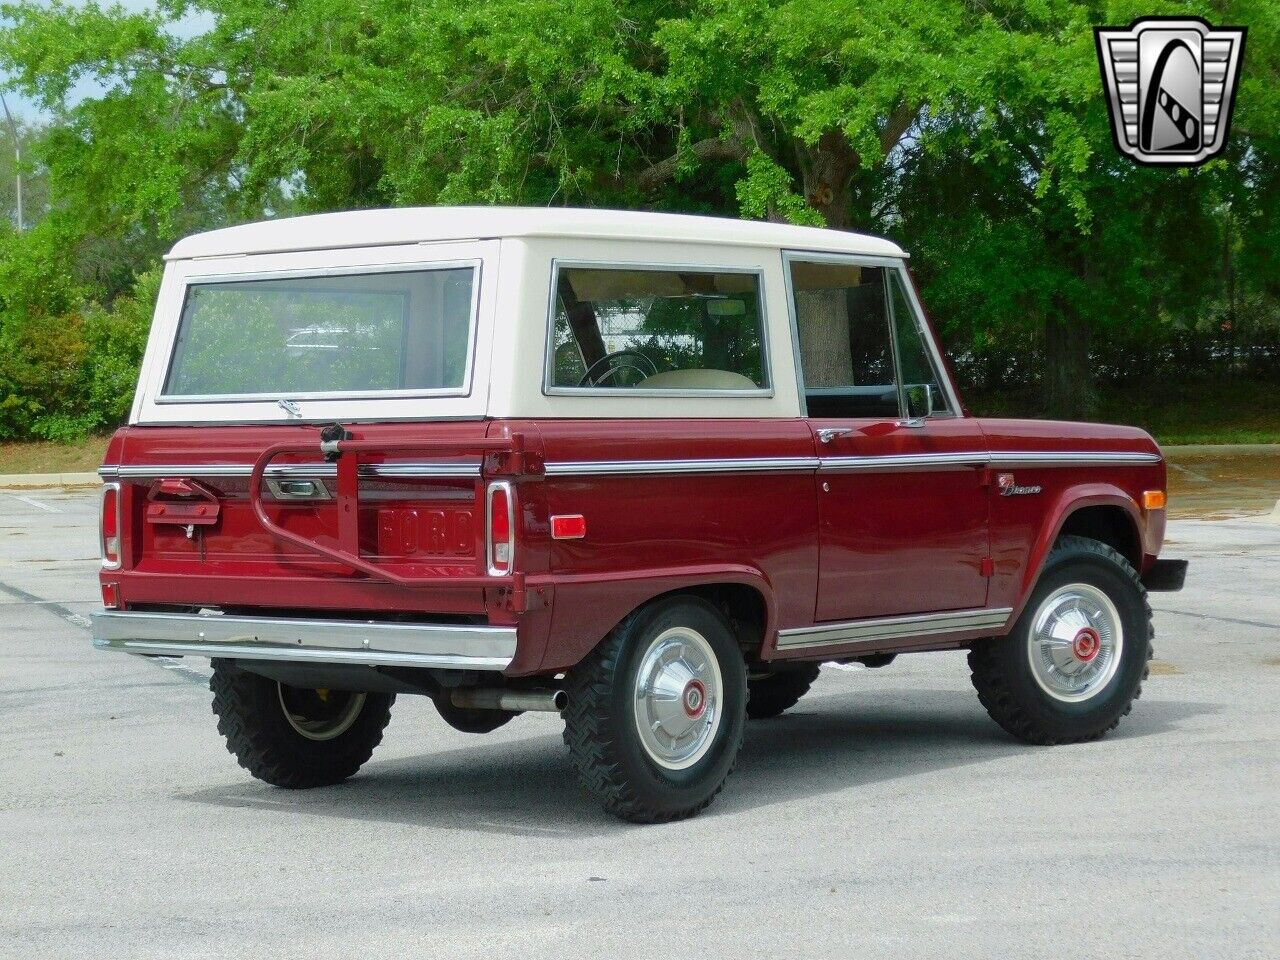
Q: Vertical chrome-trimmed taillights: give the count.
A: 2